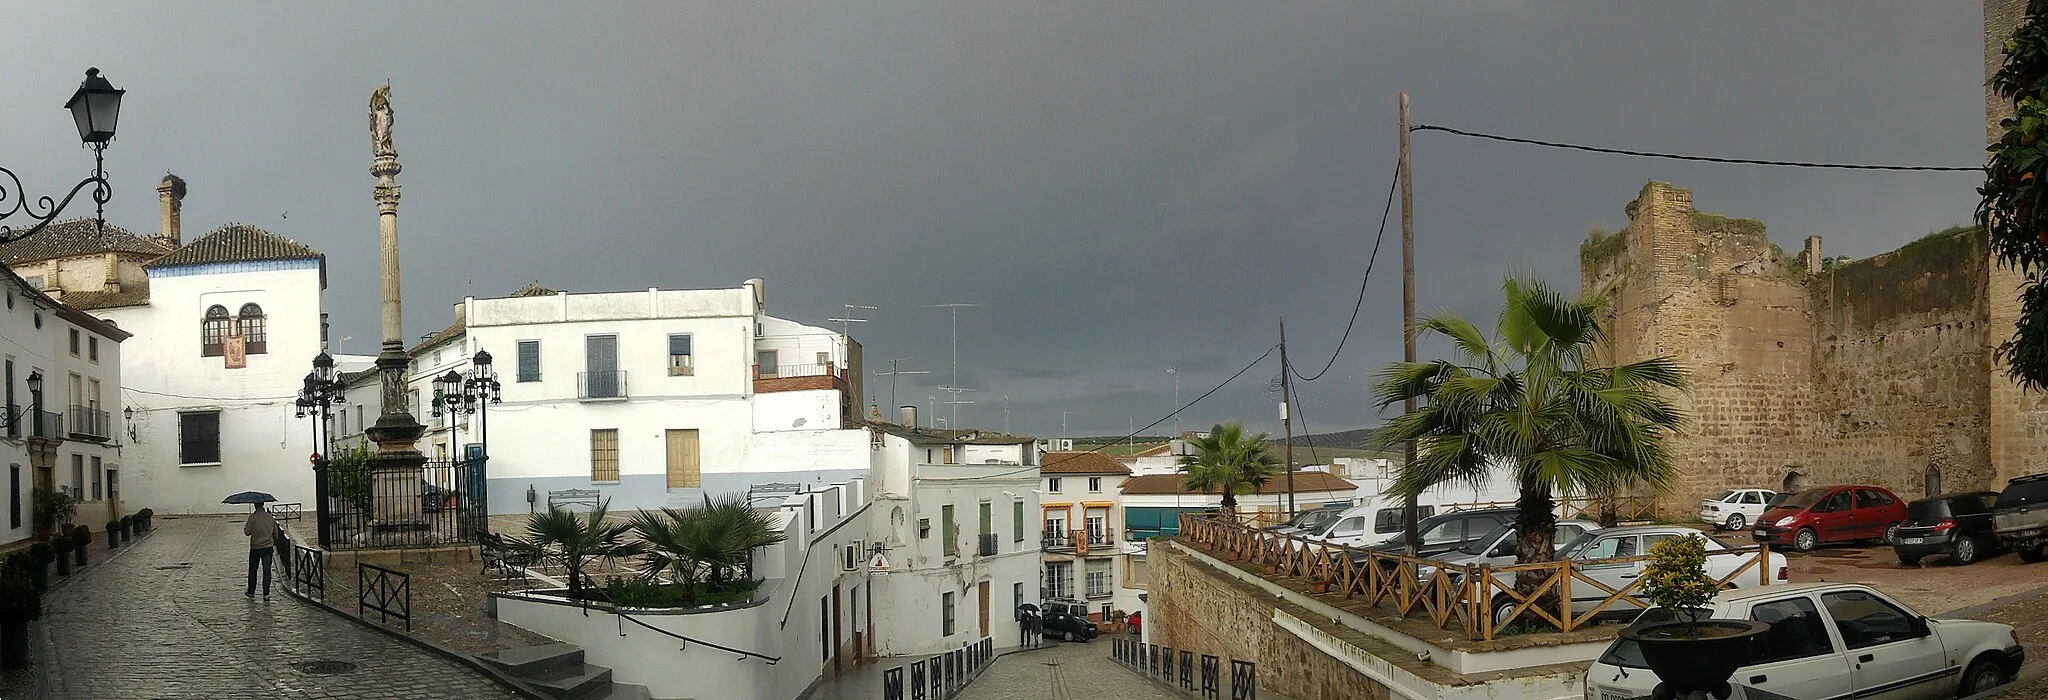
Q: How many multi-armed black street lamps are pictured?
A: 4